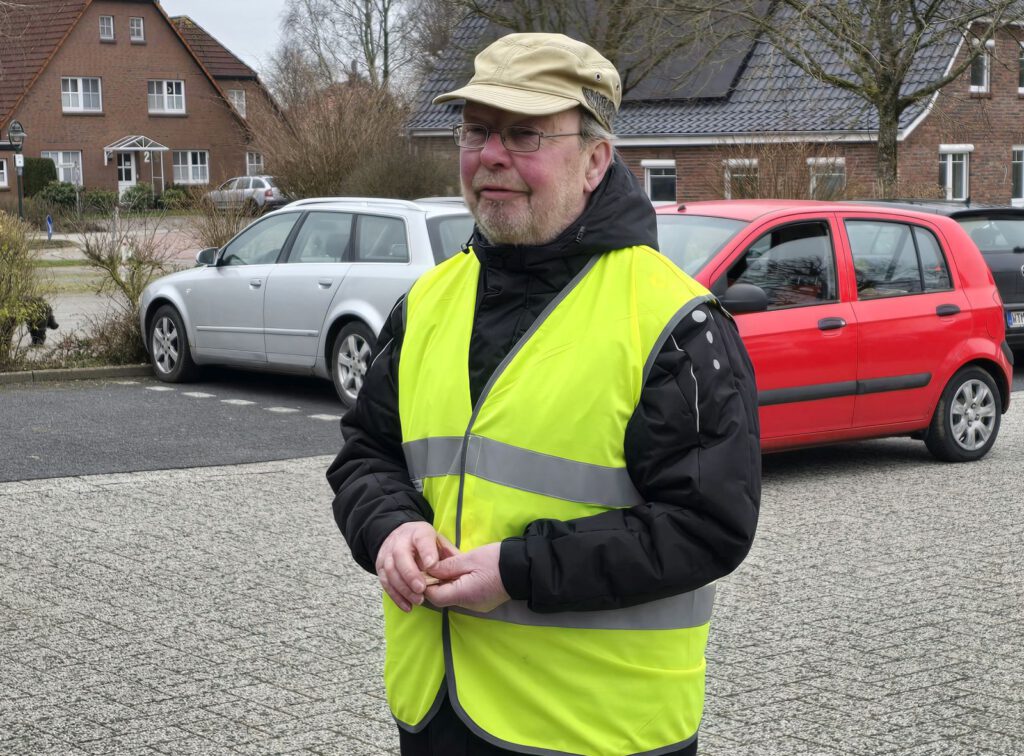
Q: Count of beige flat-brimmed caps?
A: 1